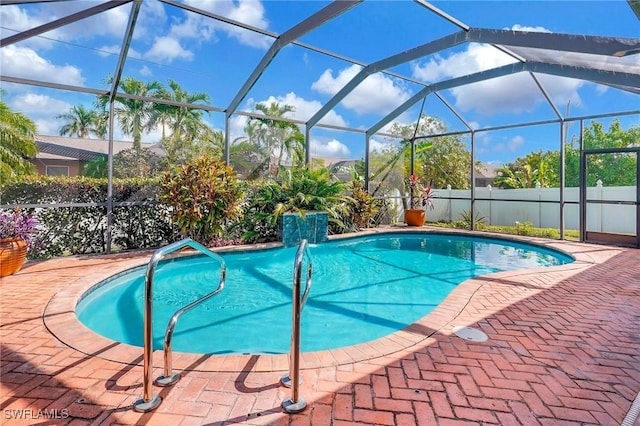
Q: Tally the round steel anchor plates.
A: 4